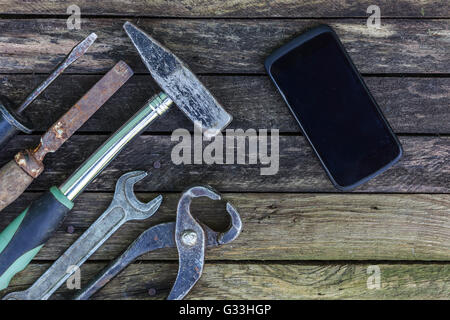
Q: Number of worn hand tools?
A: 5